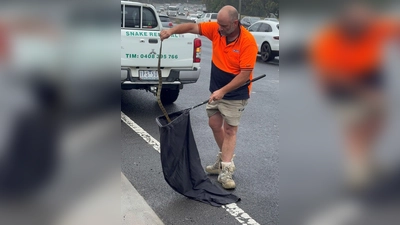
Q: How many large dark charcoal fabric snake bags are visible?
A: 1